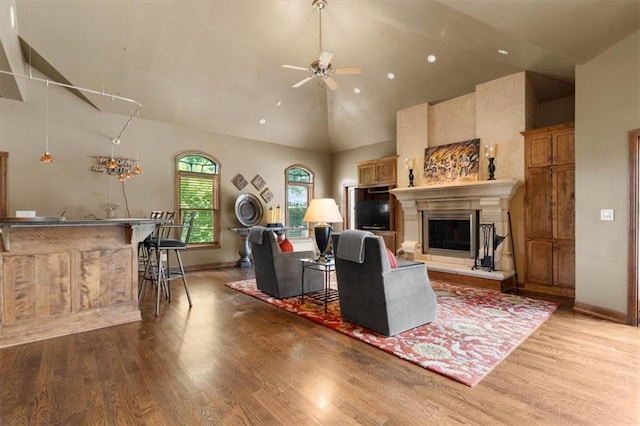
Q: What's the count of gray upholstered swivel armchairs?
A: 2